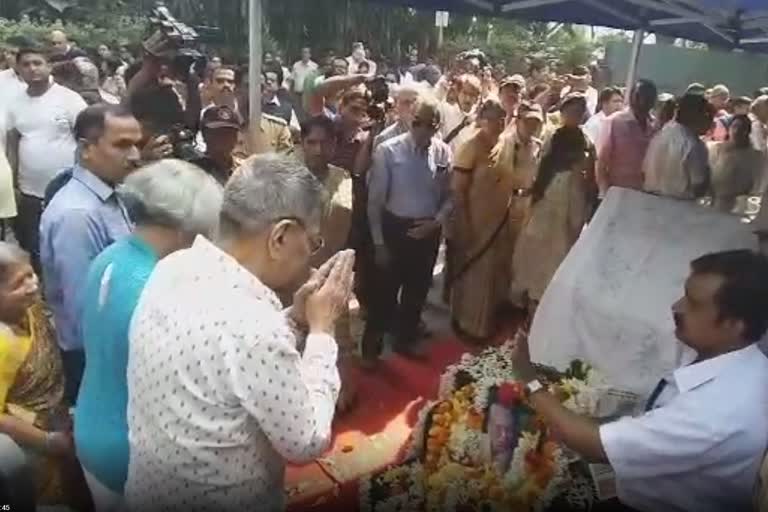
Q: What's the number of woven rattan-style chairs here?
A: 0